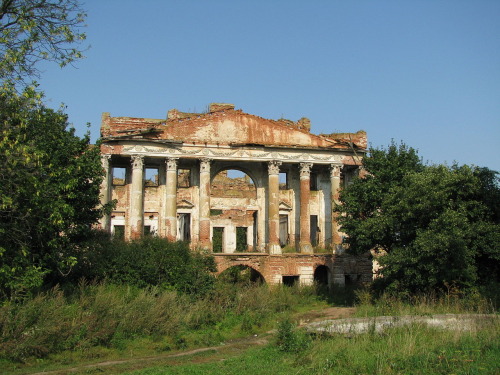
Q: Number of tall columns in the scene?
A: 7